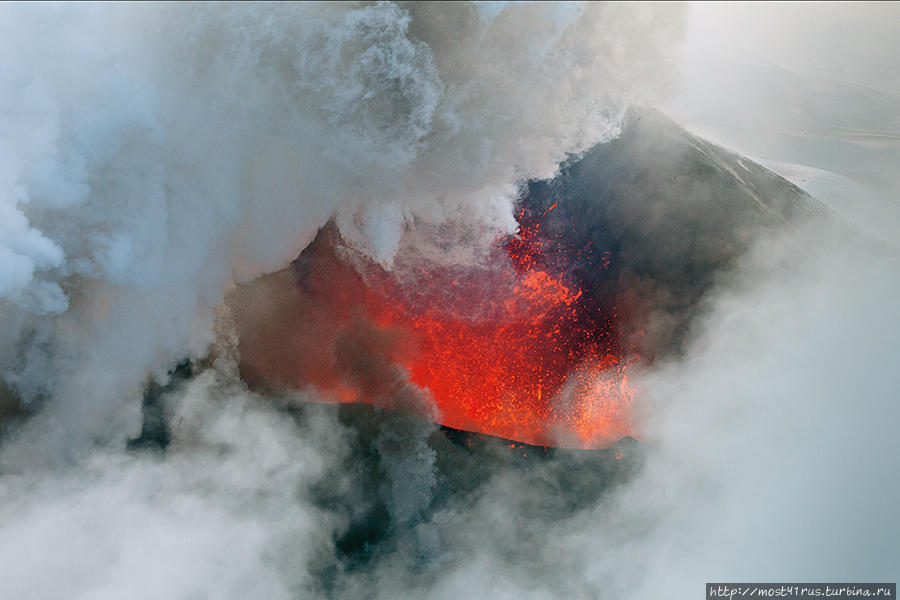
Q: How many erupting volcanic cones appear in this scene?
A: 1